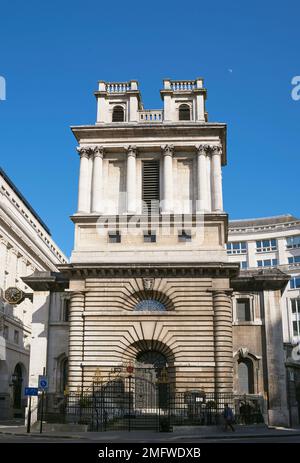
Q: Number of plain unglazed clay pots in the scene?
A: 0